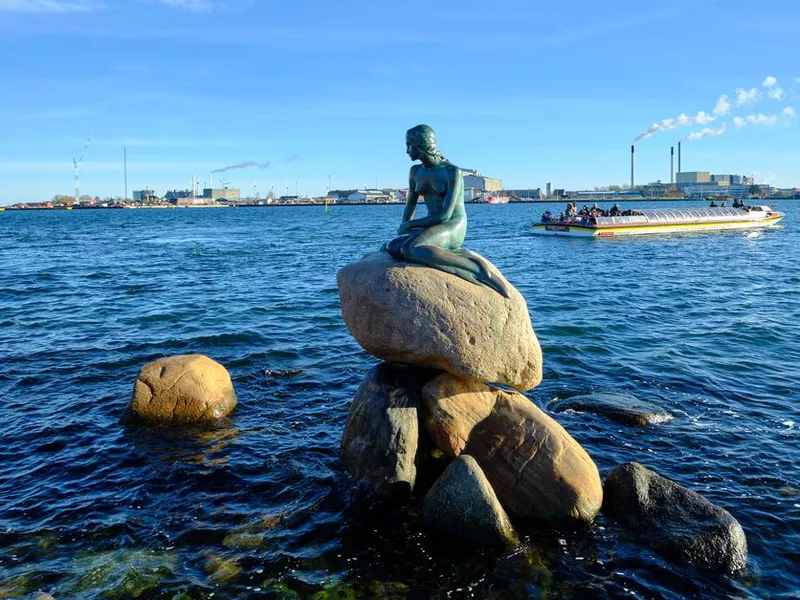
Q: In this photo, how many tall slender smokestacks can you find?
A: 3